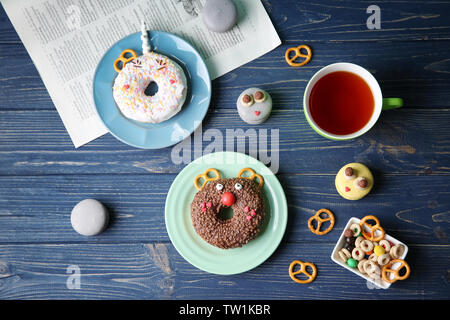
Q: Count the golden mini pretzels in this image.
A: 8